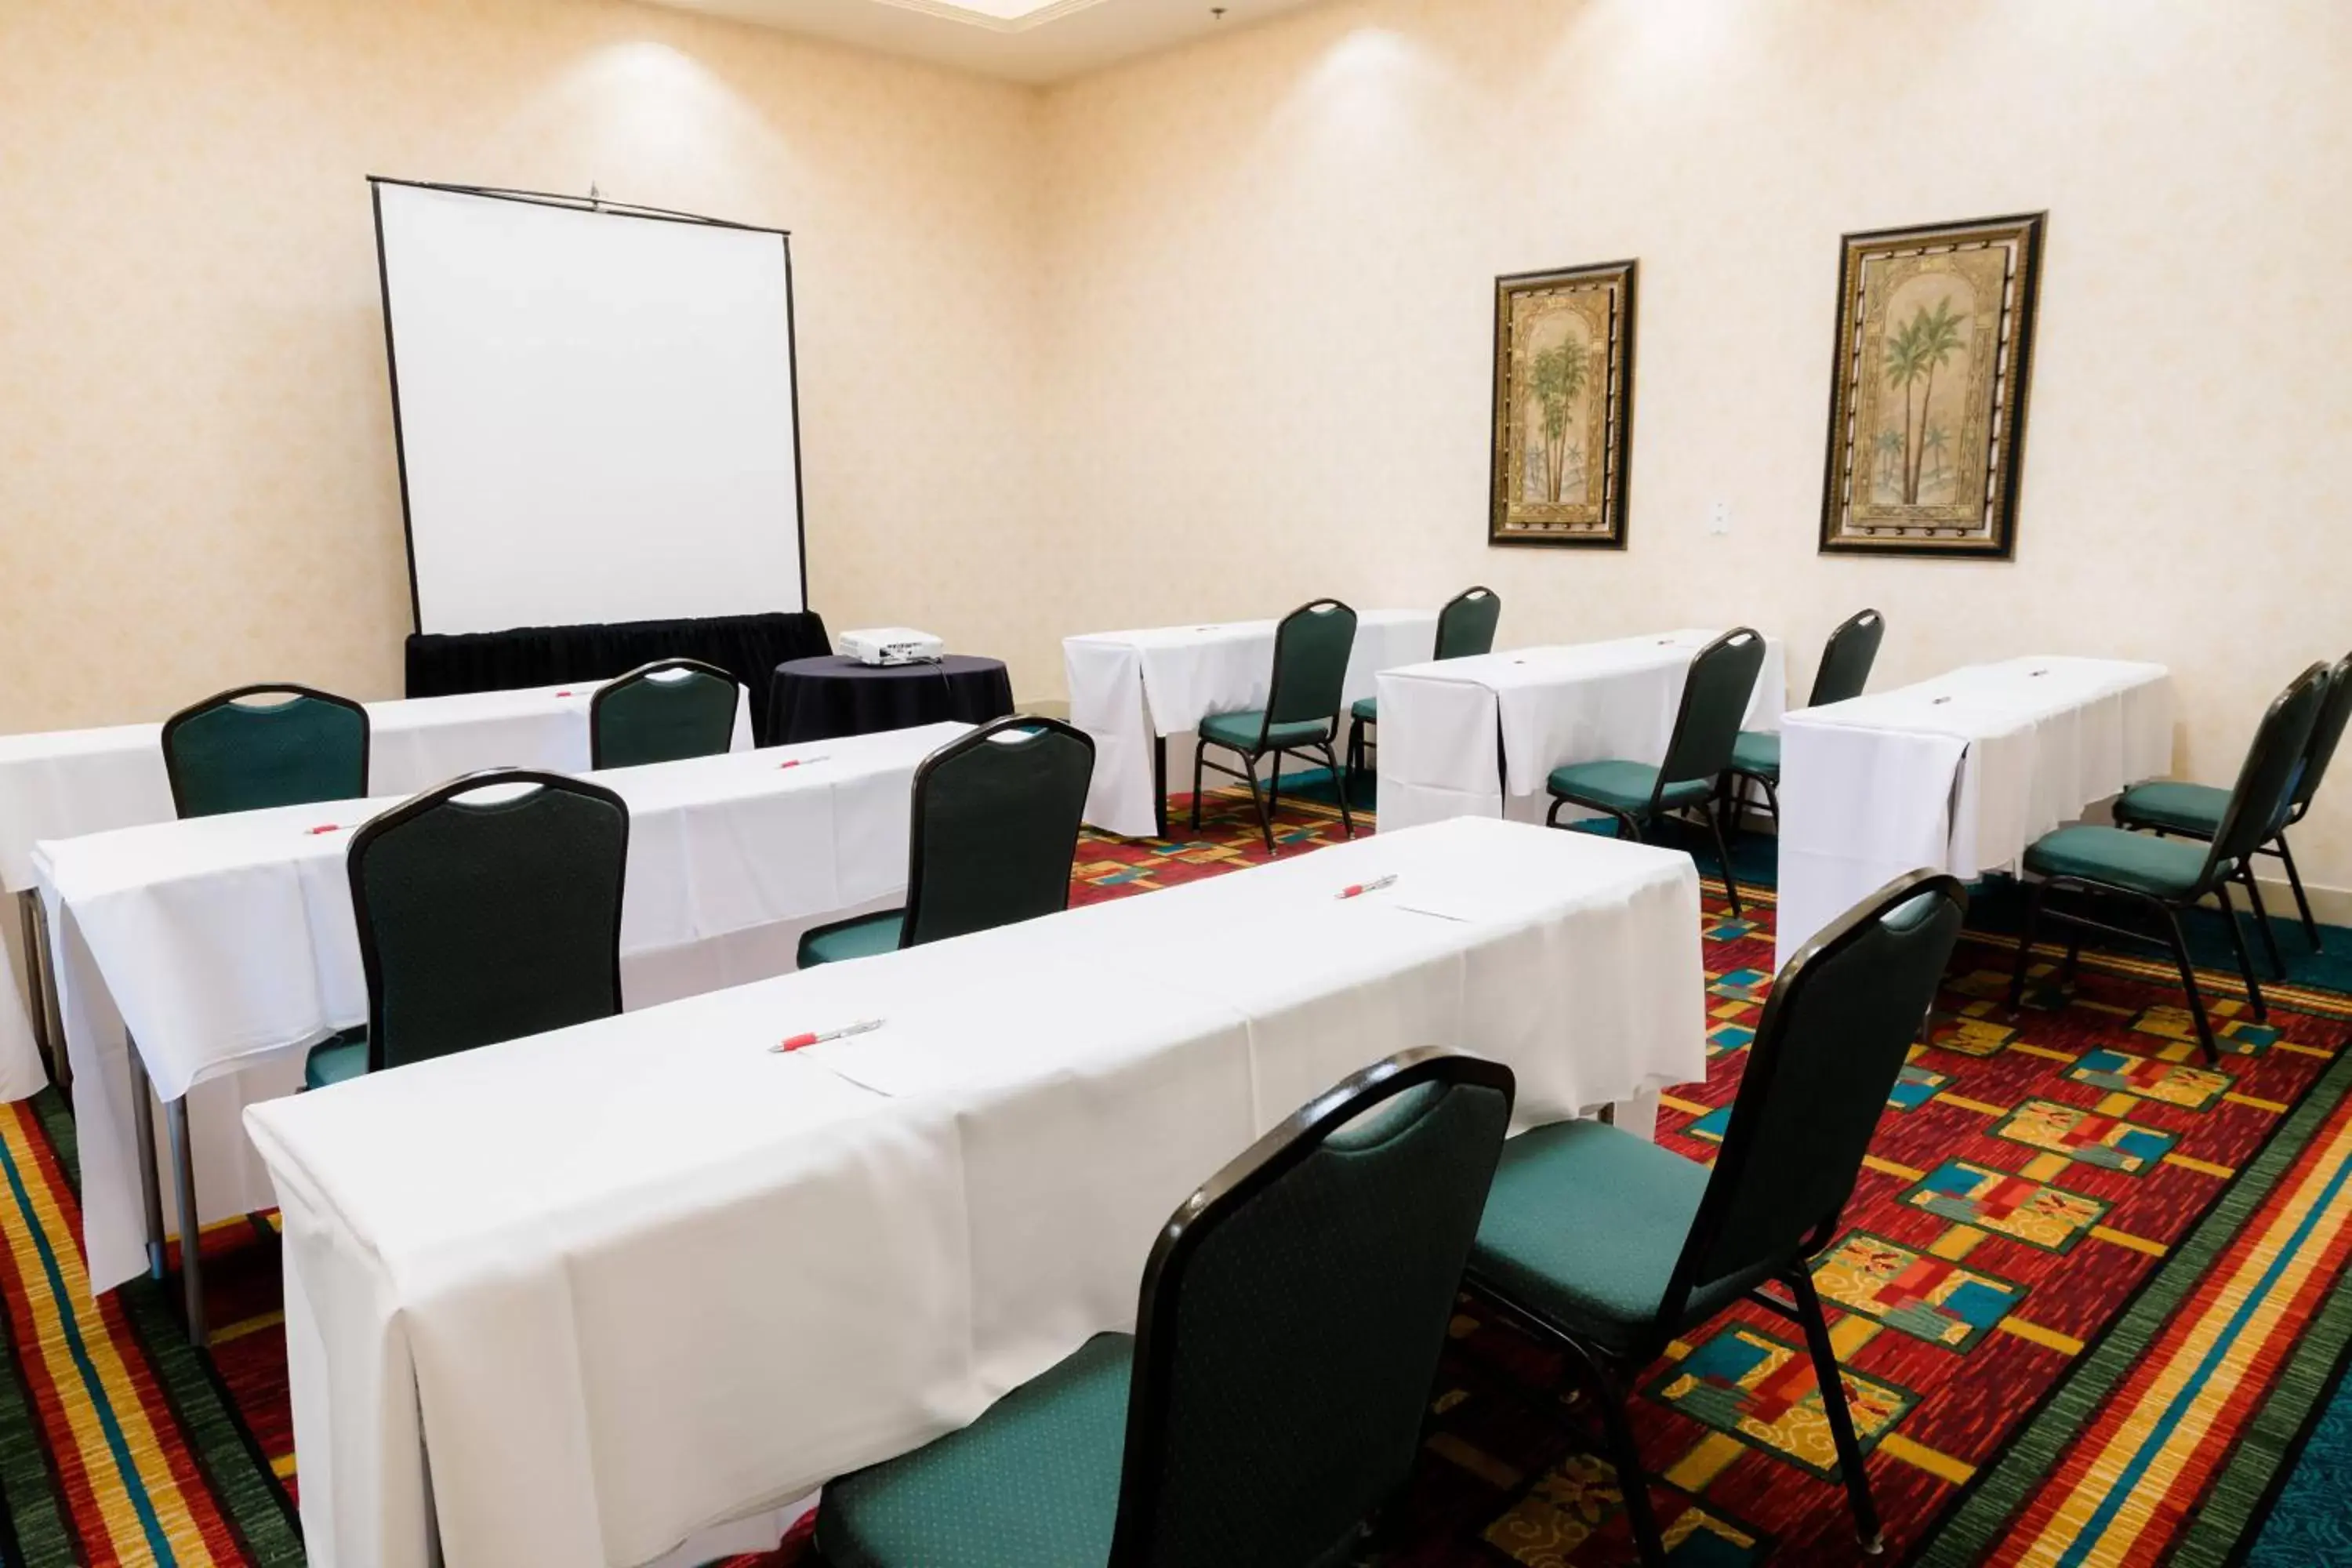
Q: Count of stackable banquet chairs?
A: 12